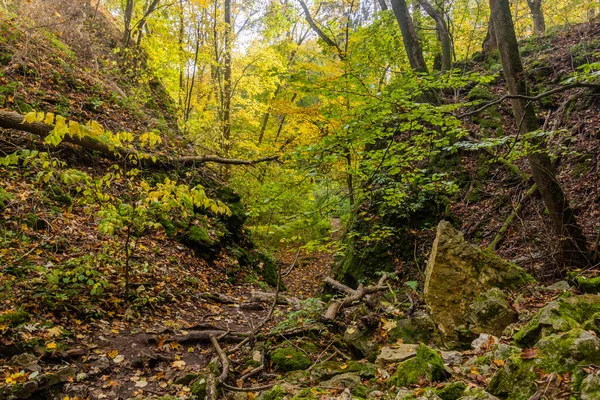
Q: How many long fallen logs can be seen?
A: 1